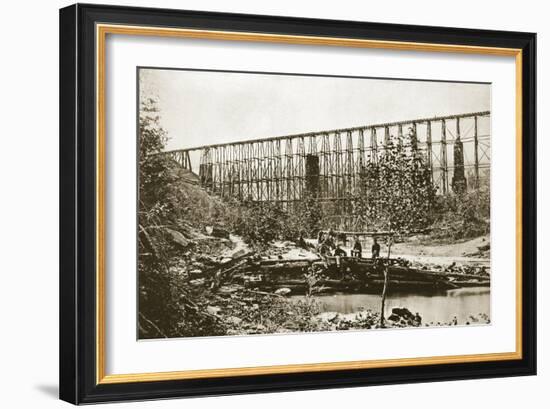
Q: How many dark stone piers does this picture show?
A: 3